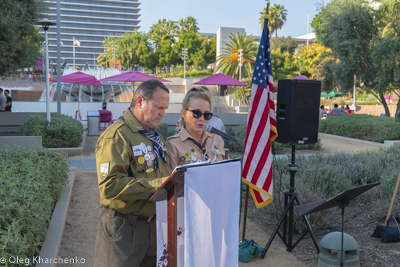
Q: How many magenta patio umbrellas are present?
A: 4